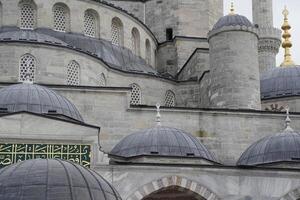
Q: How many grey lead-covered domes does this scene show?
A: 6